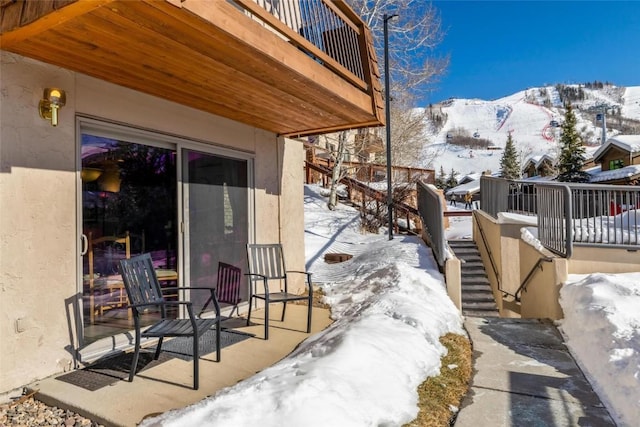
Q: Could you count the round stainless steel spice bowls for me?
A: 0